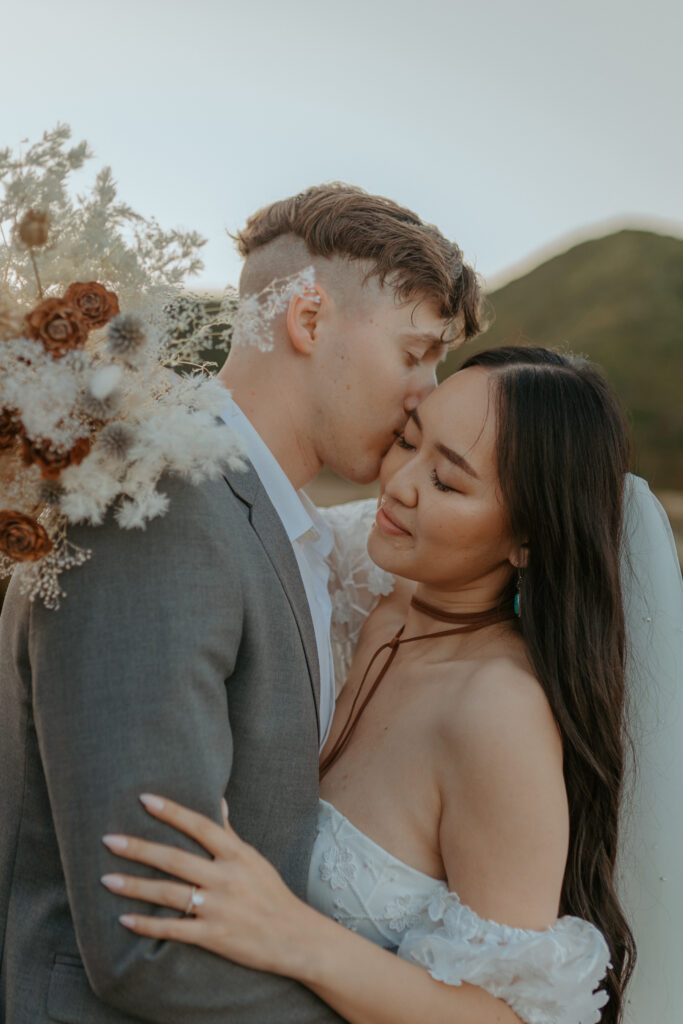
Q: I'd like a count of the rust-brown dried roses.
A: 5